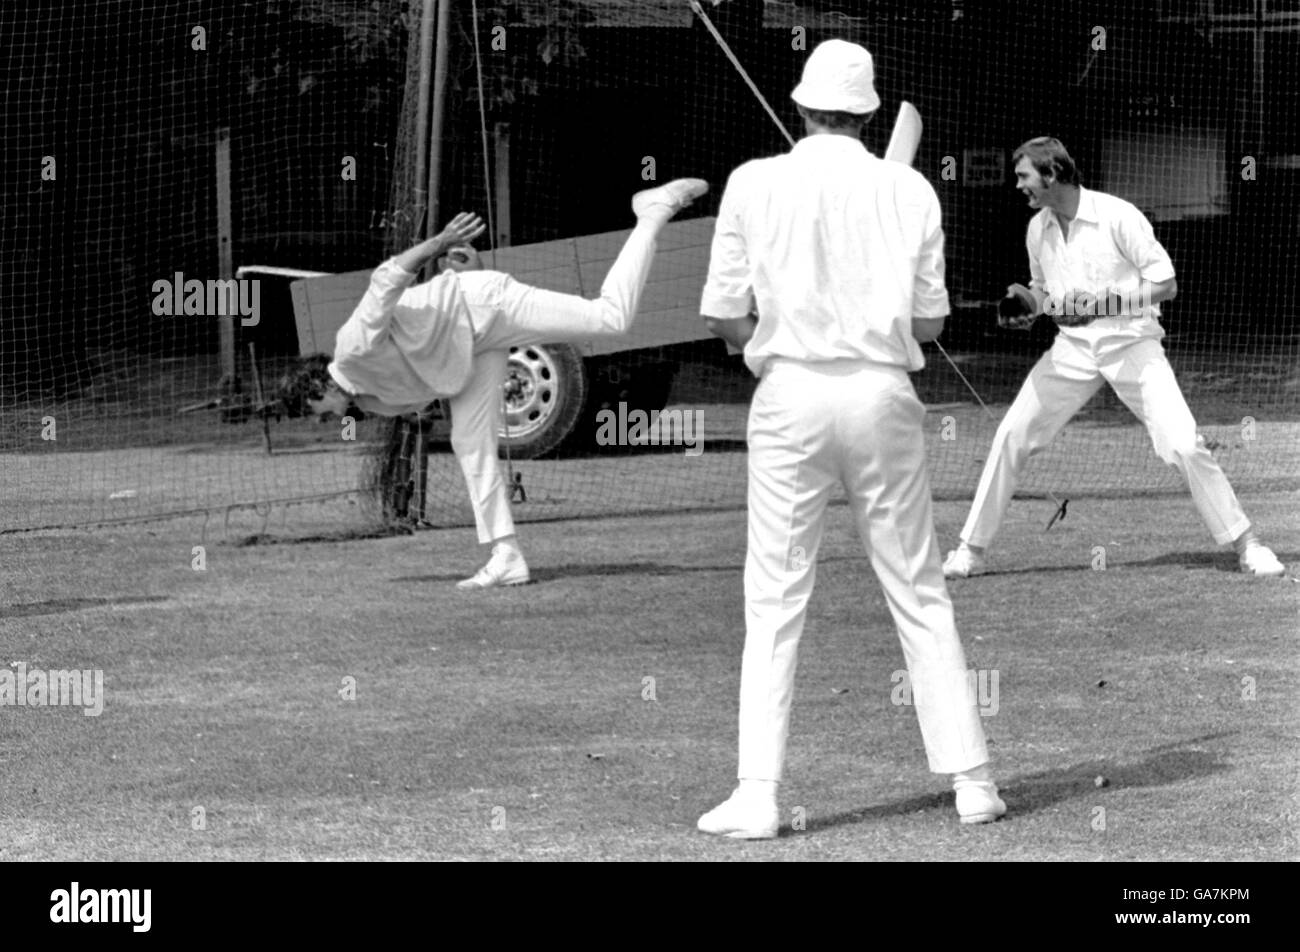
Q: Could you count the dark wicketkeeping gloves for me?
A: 2